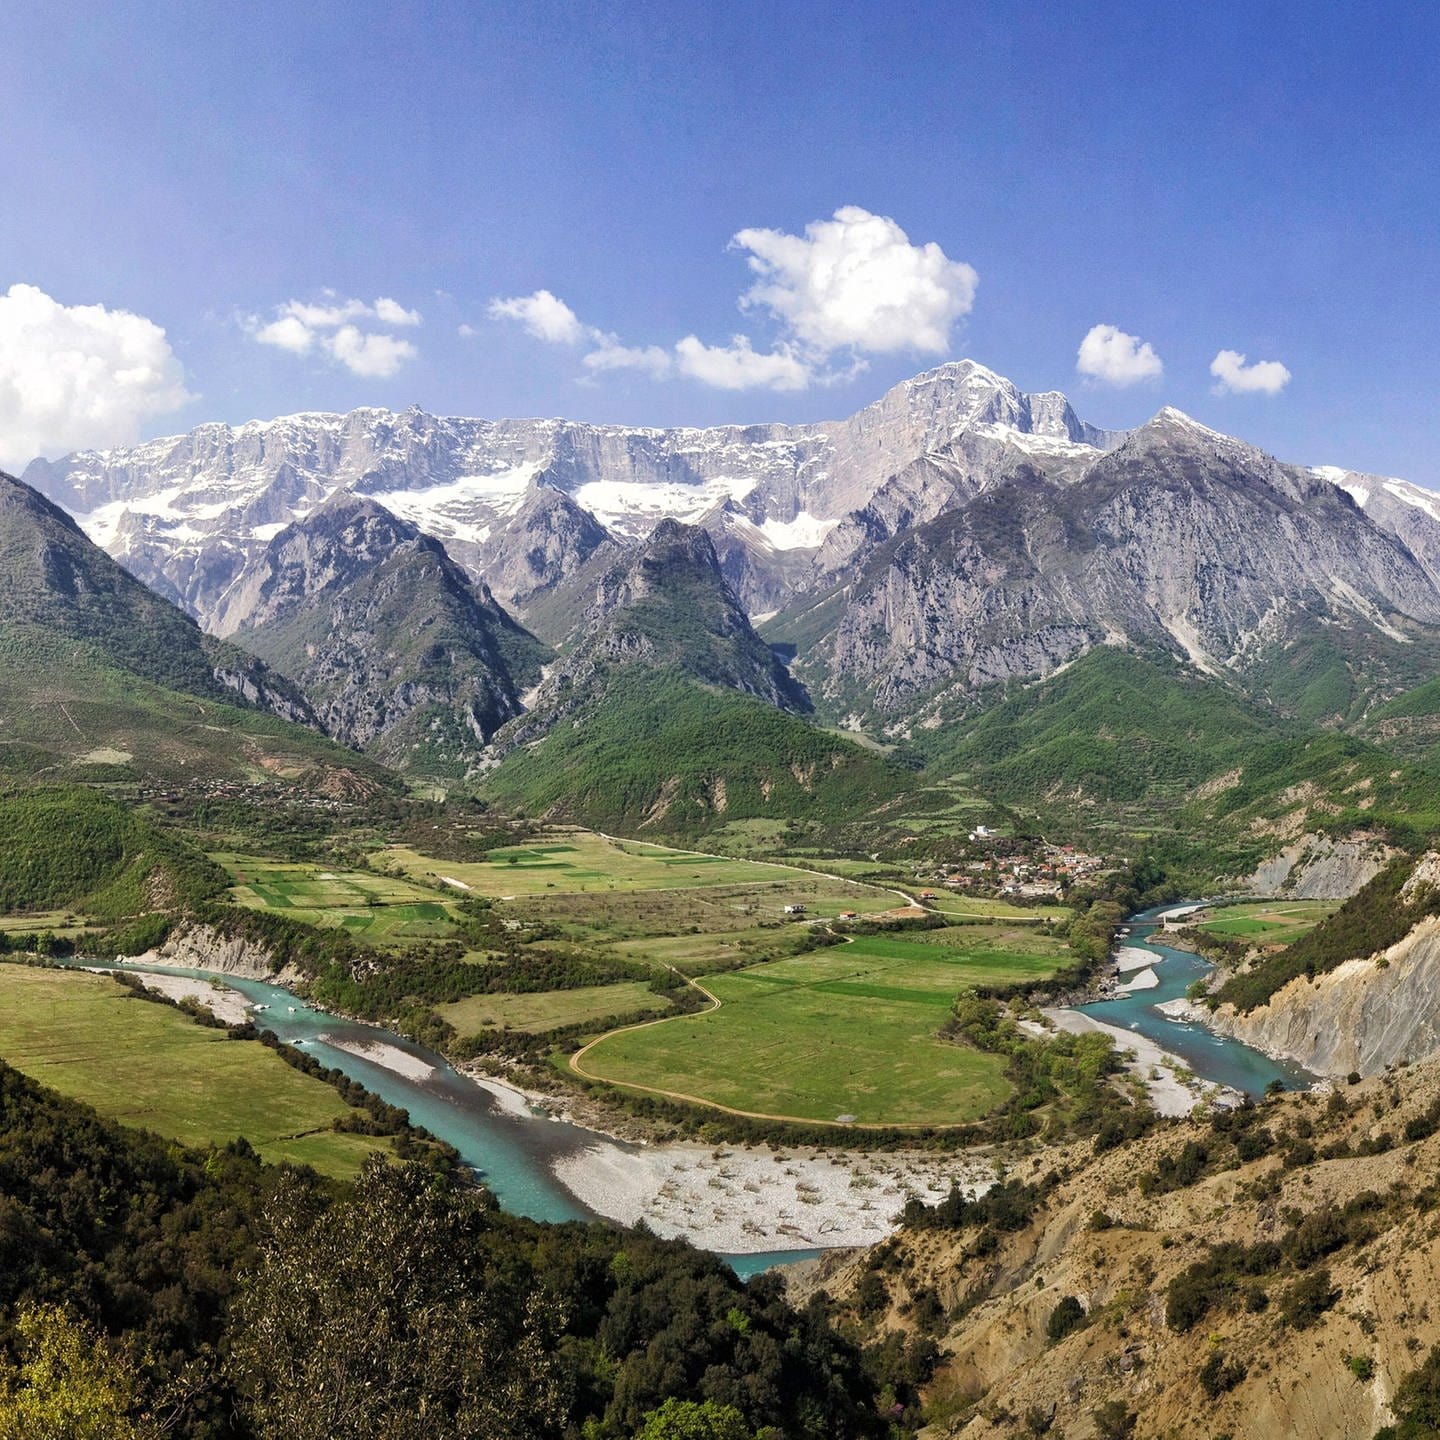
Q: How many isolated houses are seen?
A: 3